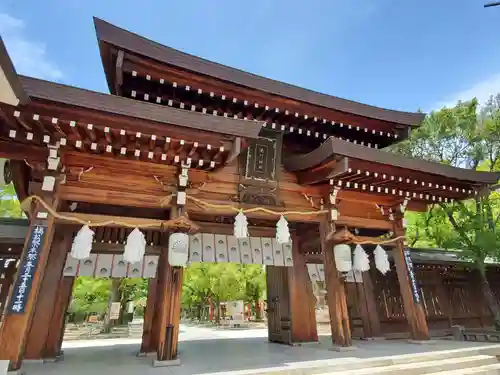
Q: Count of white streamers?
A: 6